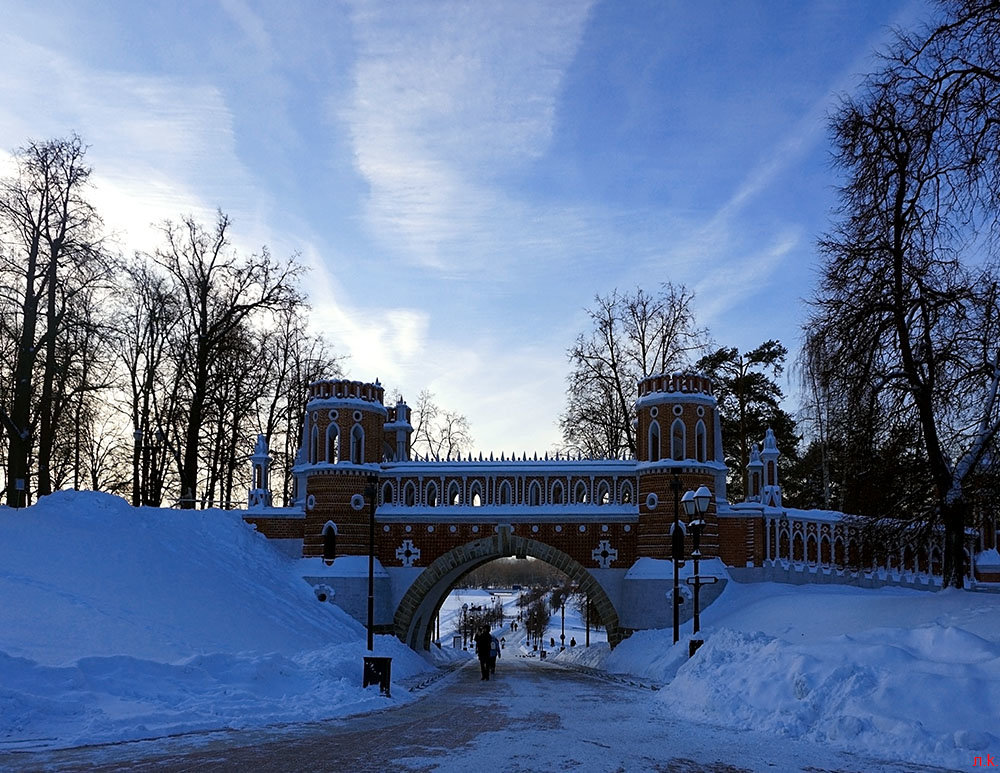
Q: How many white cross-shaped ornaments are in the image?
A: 2